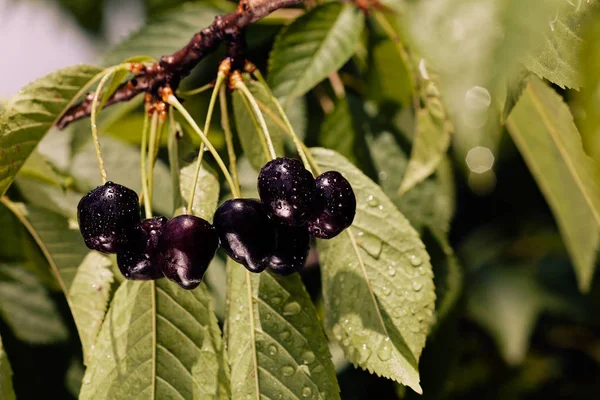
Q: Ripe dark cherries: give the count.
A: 7